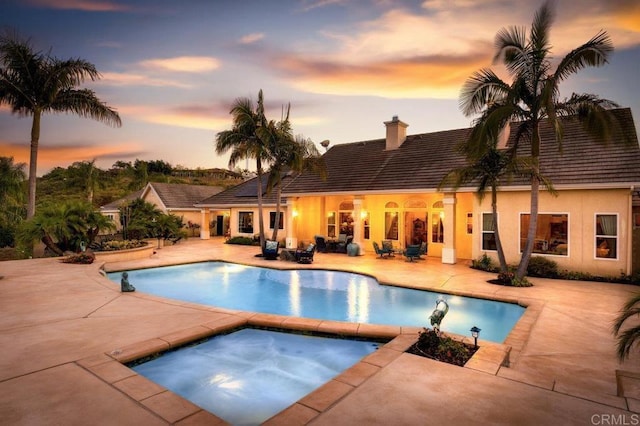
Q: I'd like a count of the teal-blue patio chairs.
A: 4